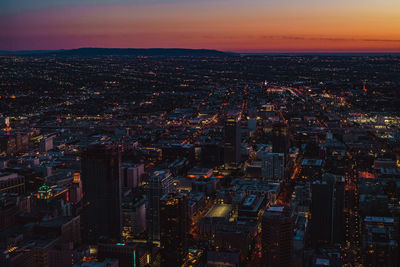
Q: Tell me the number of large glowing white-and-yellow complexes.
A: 1